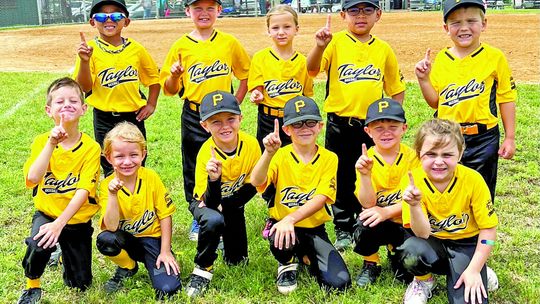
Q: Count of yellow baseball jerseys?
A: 11